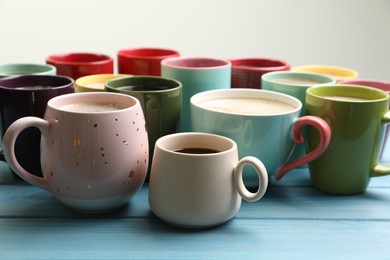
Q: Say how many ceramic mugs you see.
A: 15